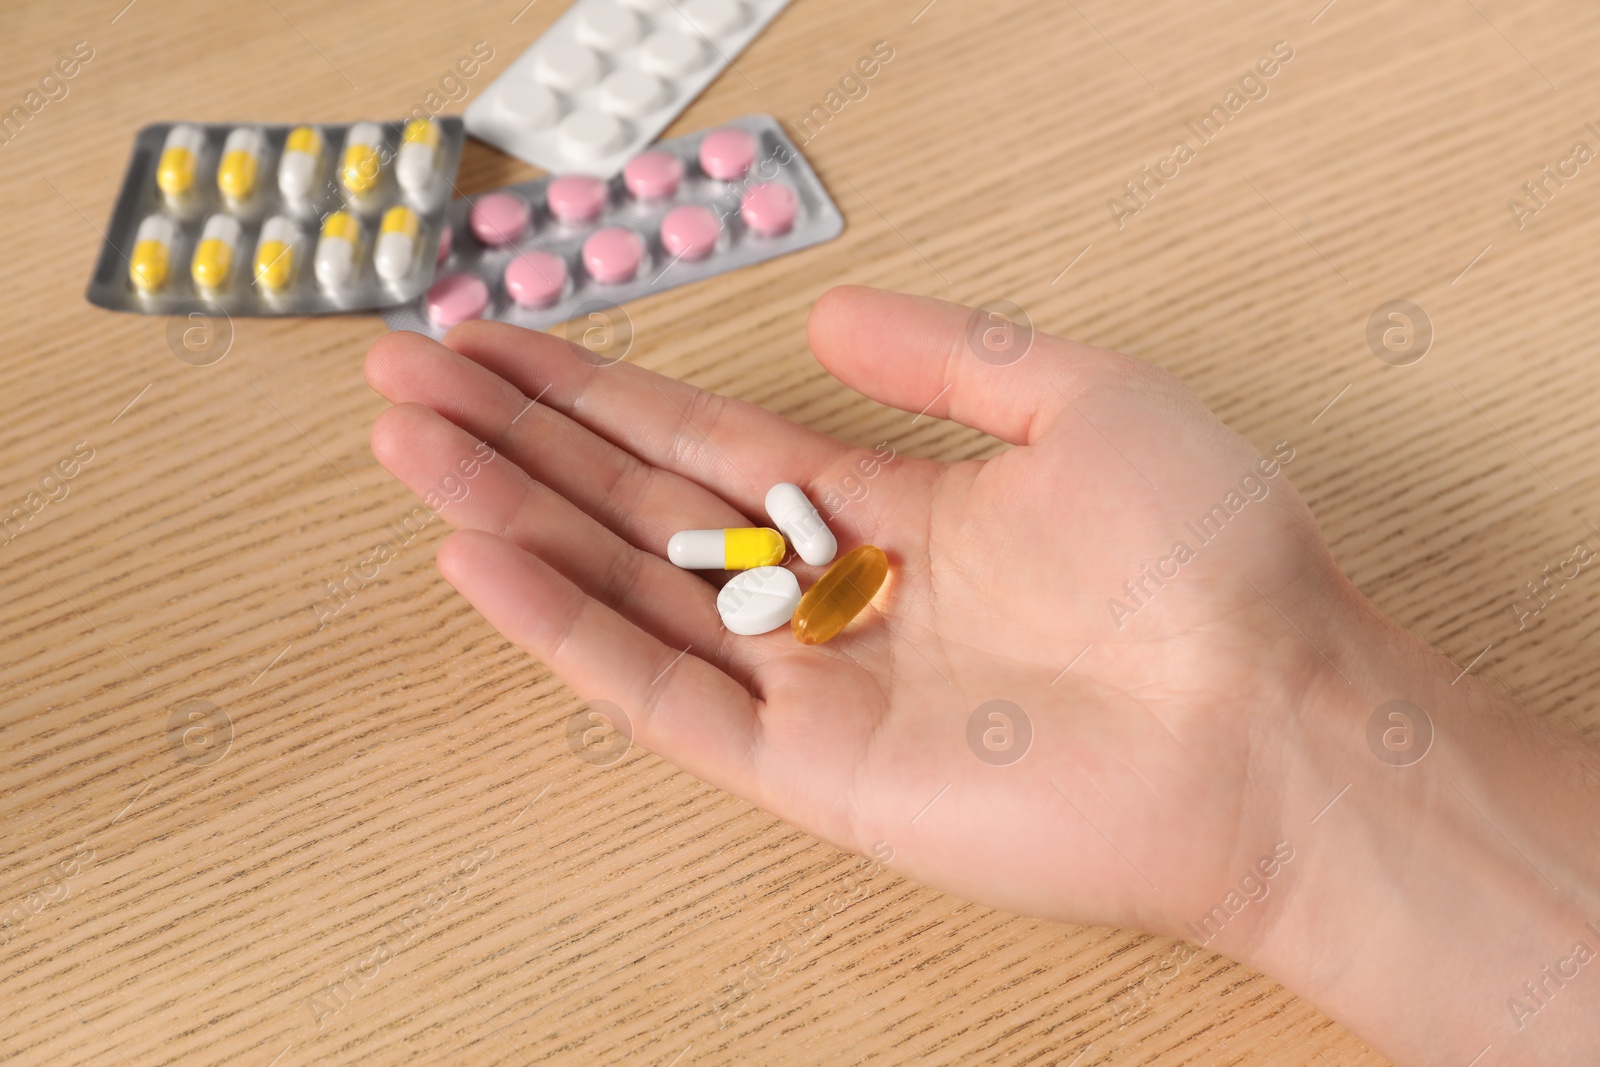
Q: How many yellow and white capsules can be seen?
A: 11